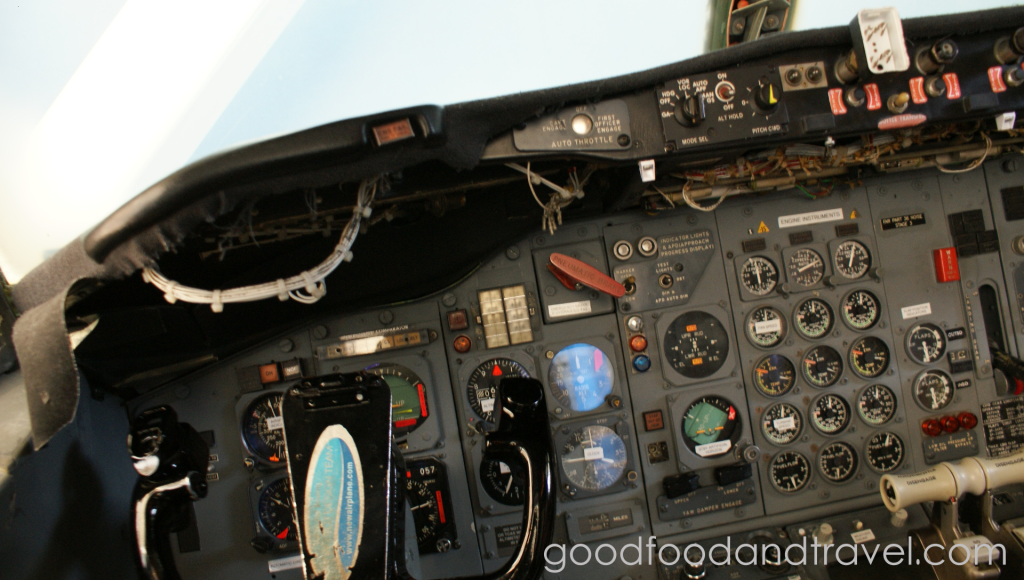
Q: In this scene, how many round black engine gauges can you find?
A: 15